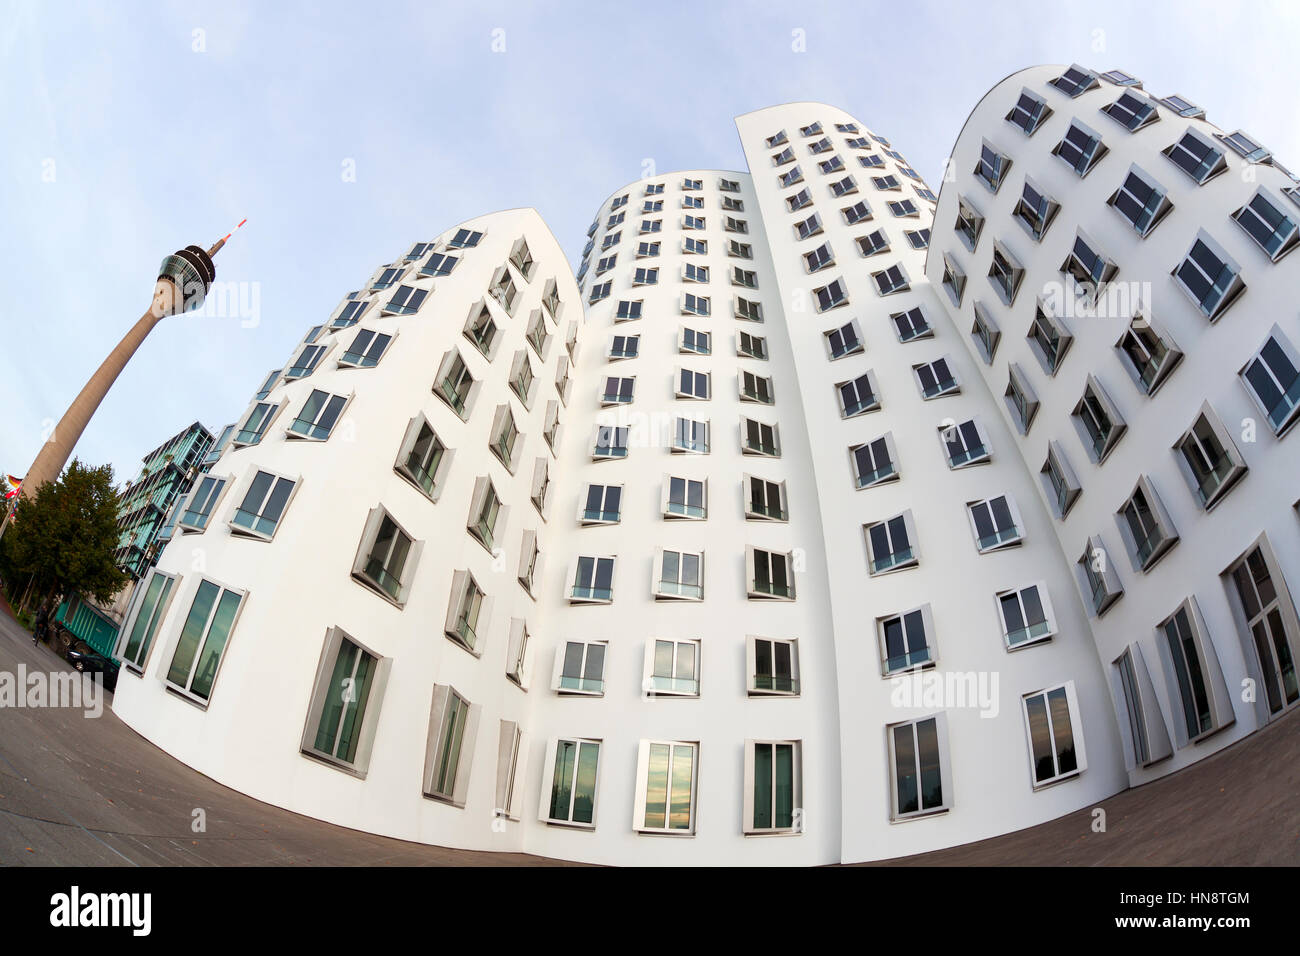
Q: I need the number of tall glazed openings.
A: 13